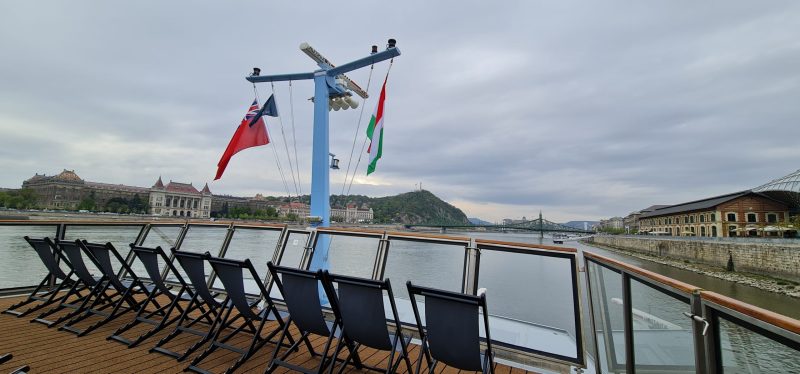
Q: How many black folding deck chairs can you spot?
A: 9